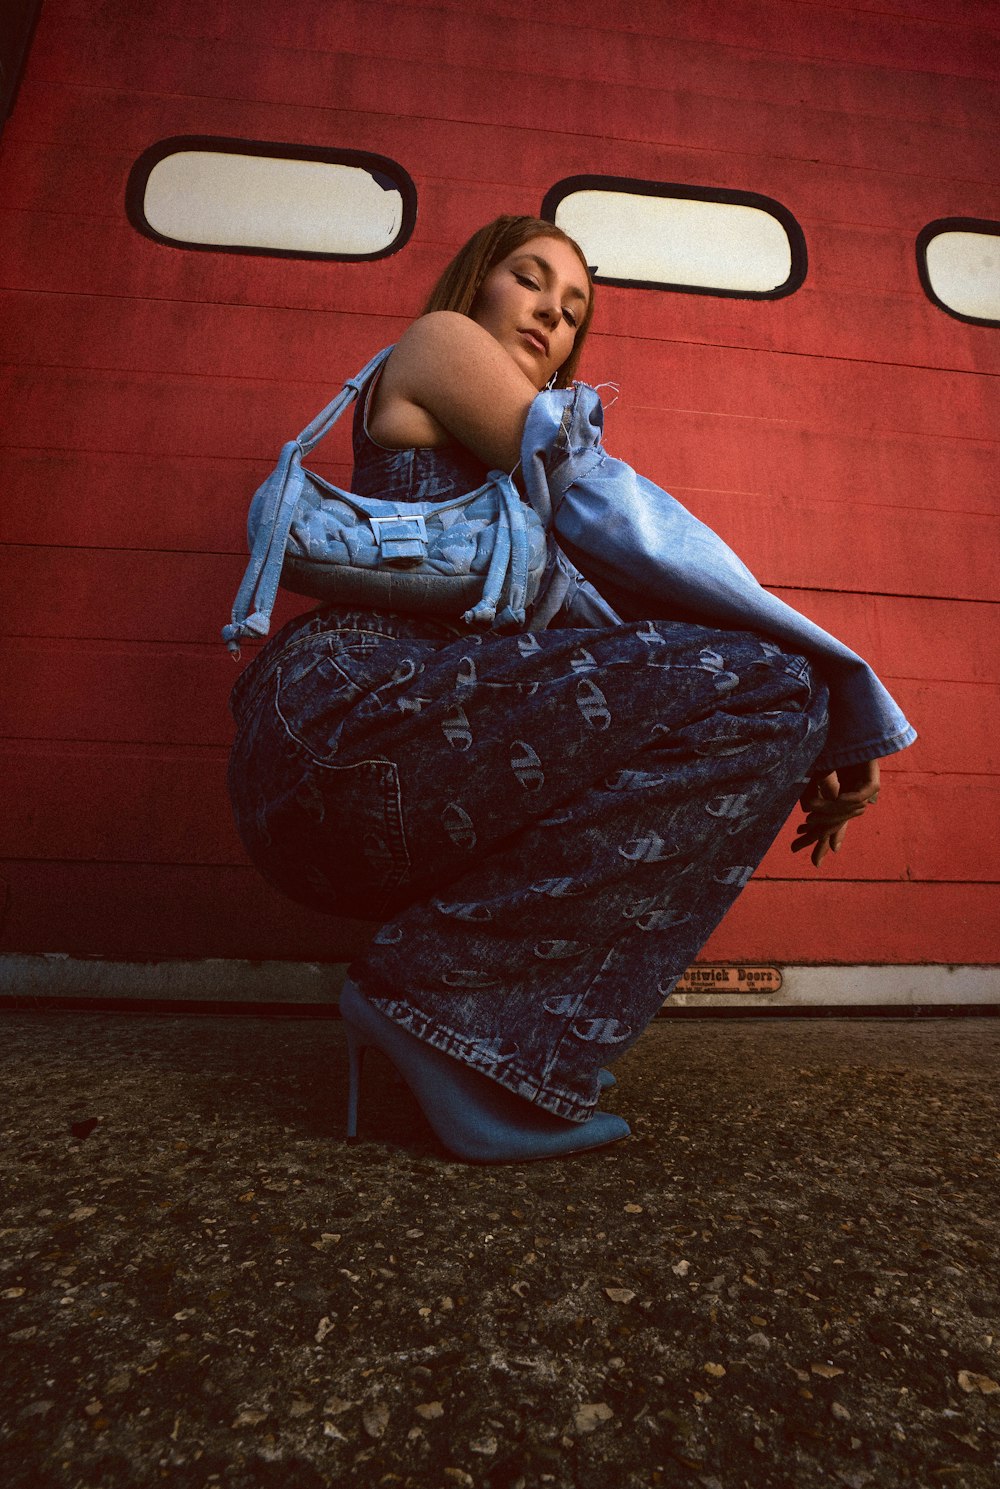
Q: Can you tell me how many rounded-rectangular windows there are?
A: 3